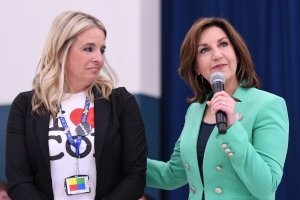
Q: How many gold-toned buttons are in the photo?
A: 7